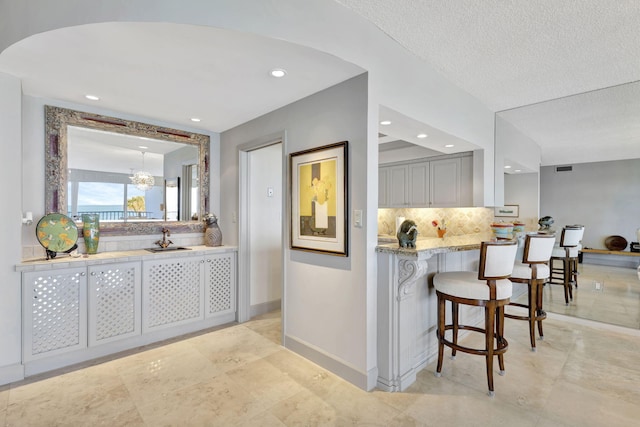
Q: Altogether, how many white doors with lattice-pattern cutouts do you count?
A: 4